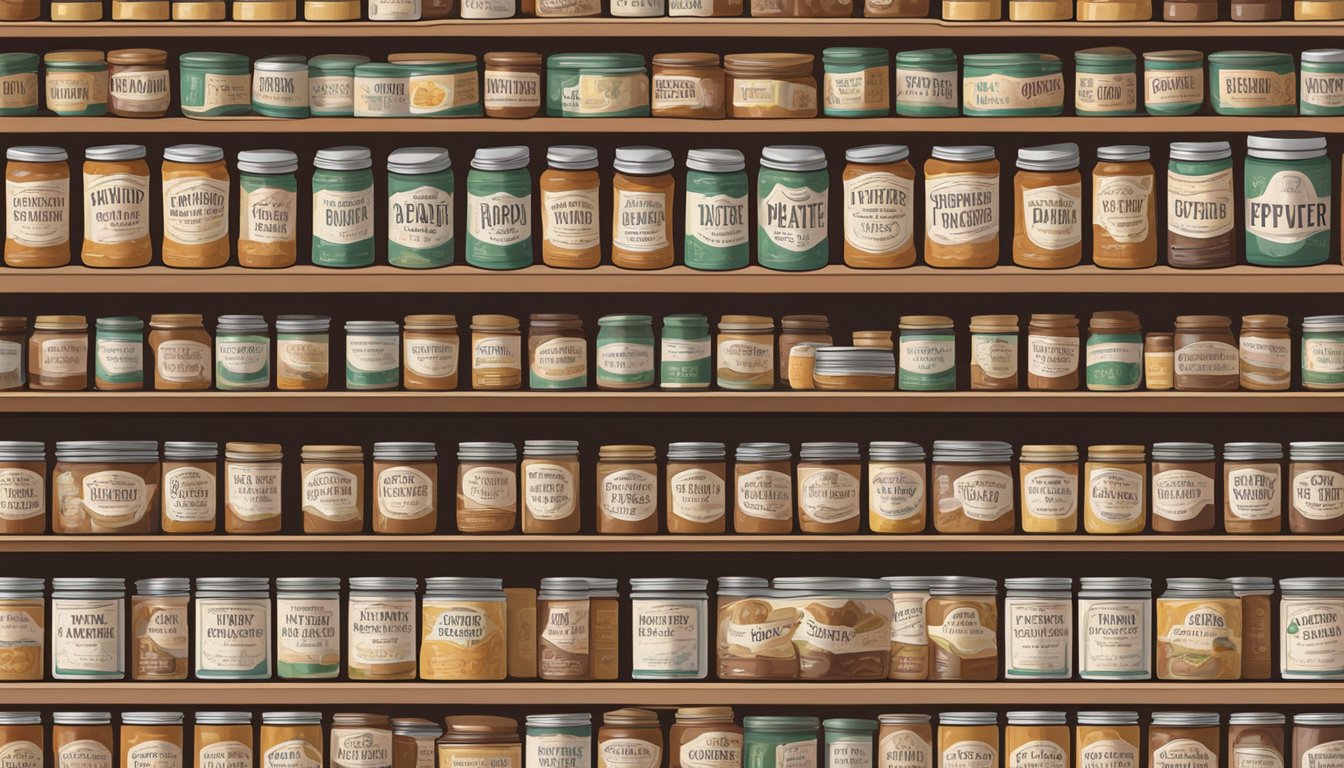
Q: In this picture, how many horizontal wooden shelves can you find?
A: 6